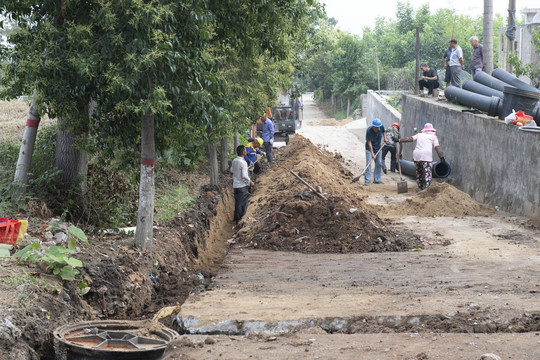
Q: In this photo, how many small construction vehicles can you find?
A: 1